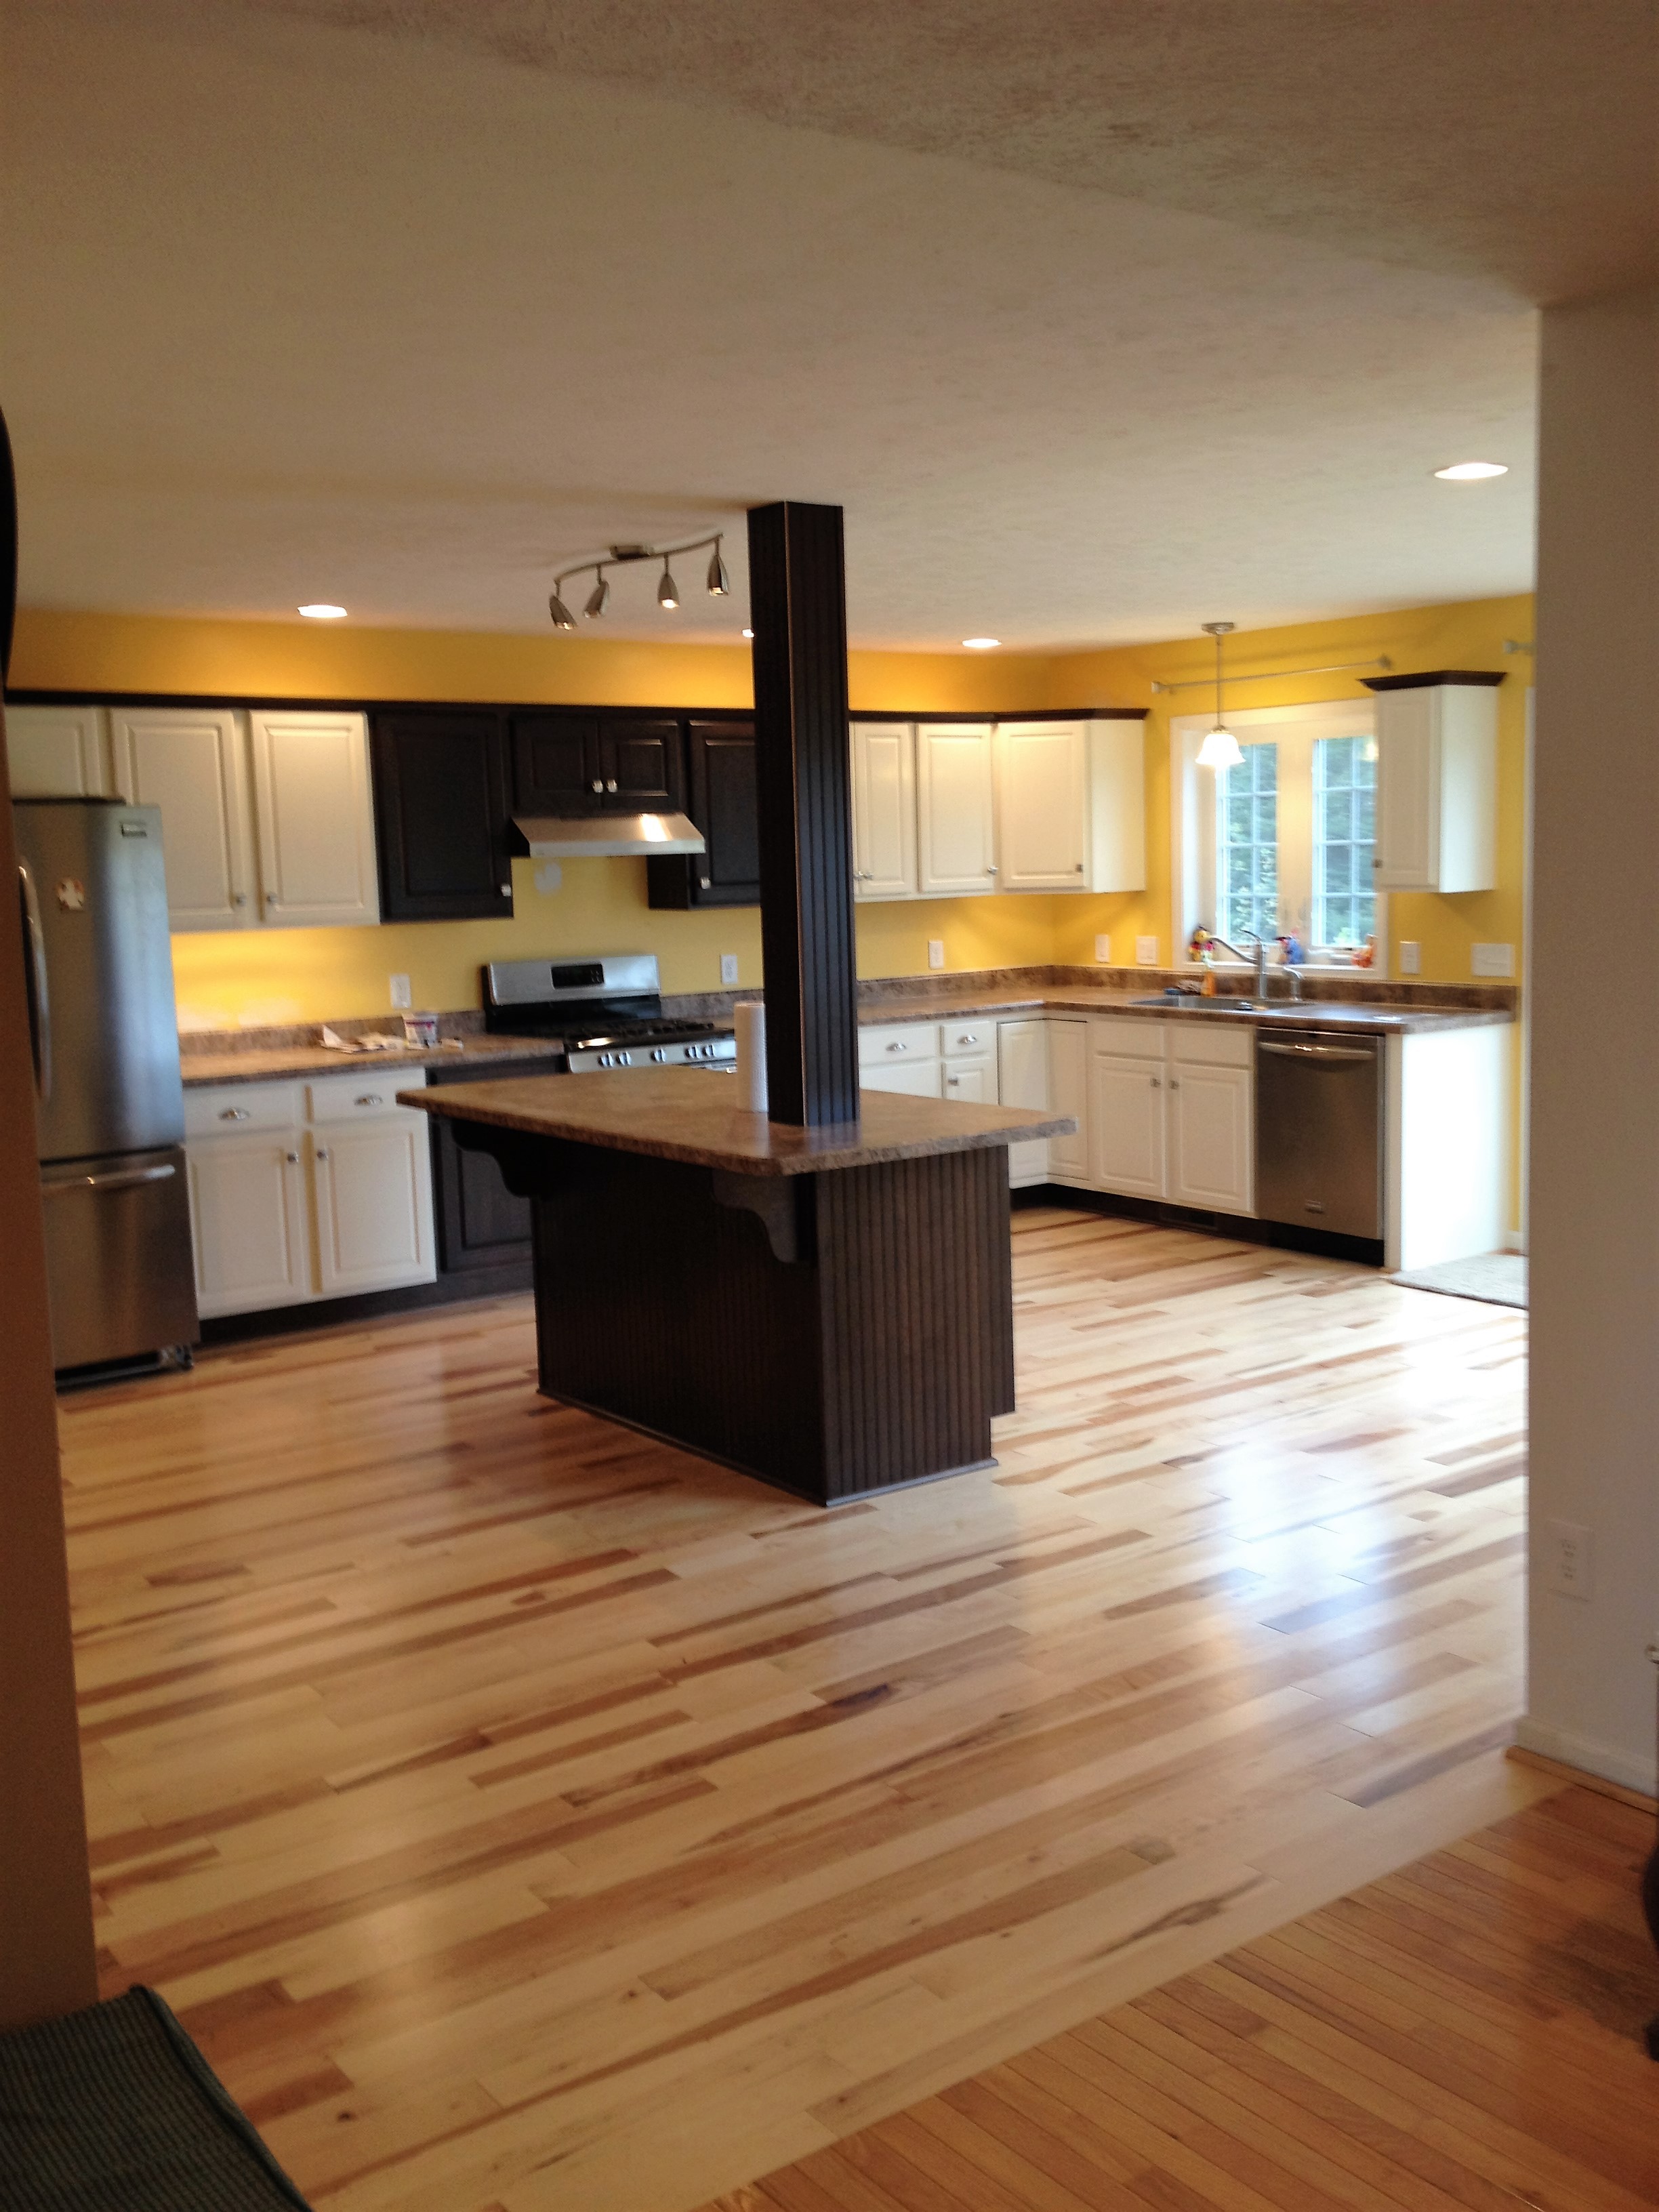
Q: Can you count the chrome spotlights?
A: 4